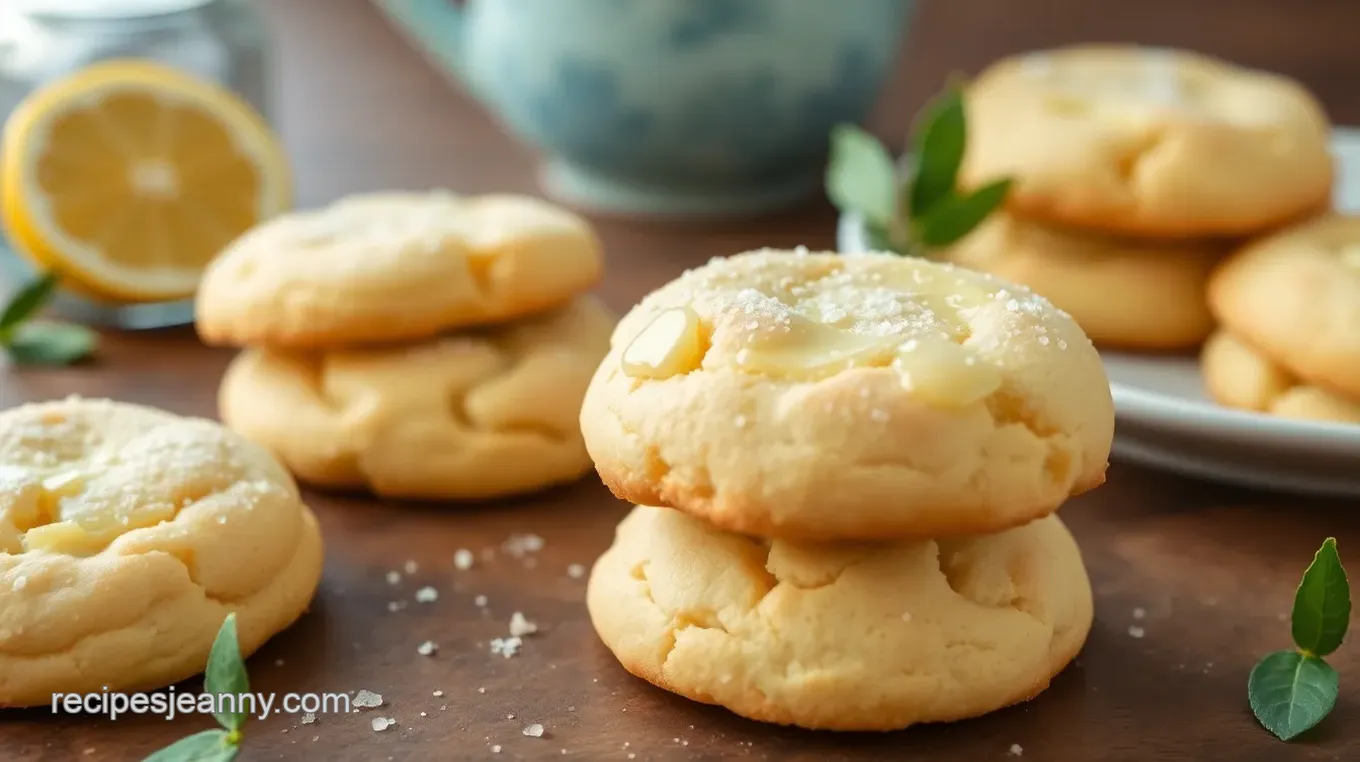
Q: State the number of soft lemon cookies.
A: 9